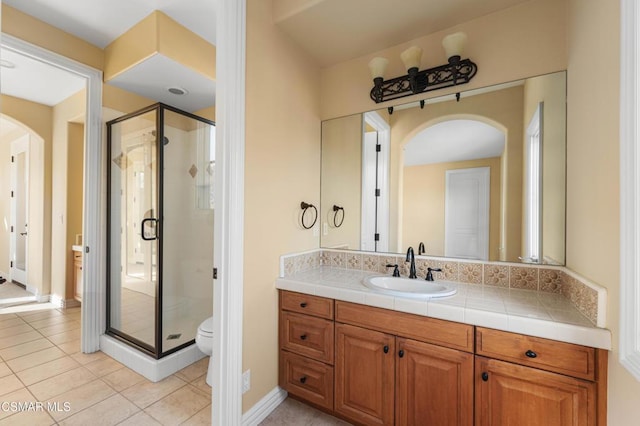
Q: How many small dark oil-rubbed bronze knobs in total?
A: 7